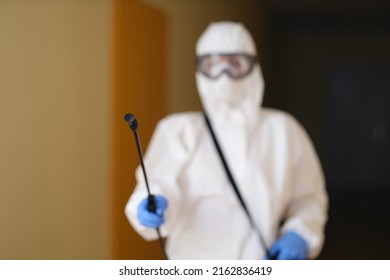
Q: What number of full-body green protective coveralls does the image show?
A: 0